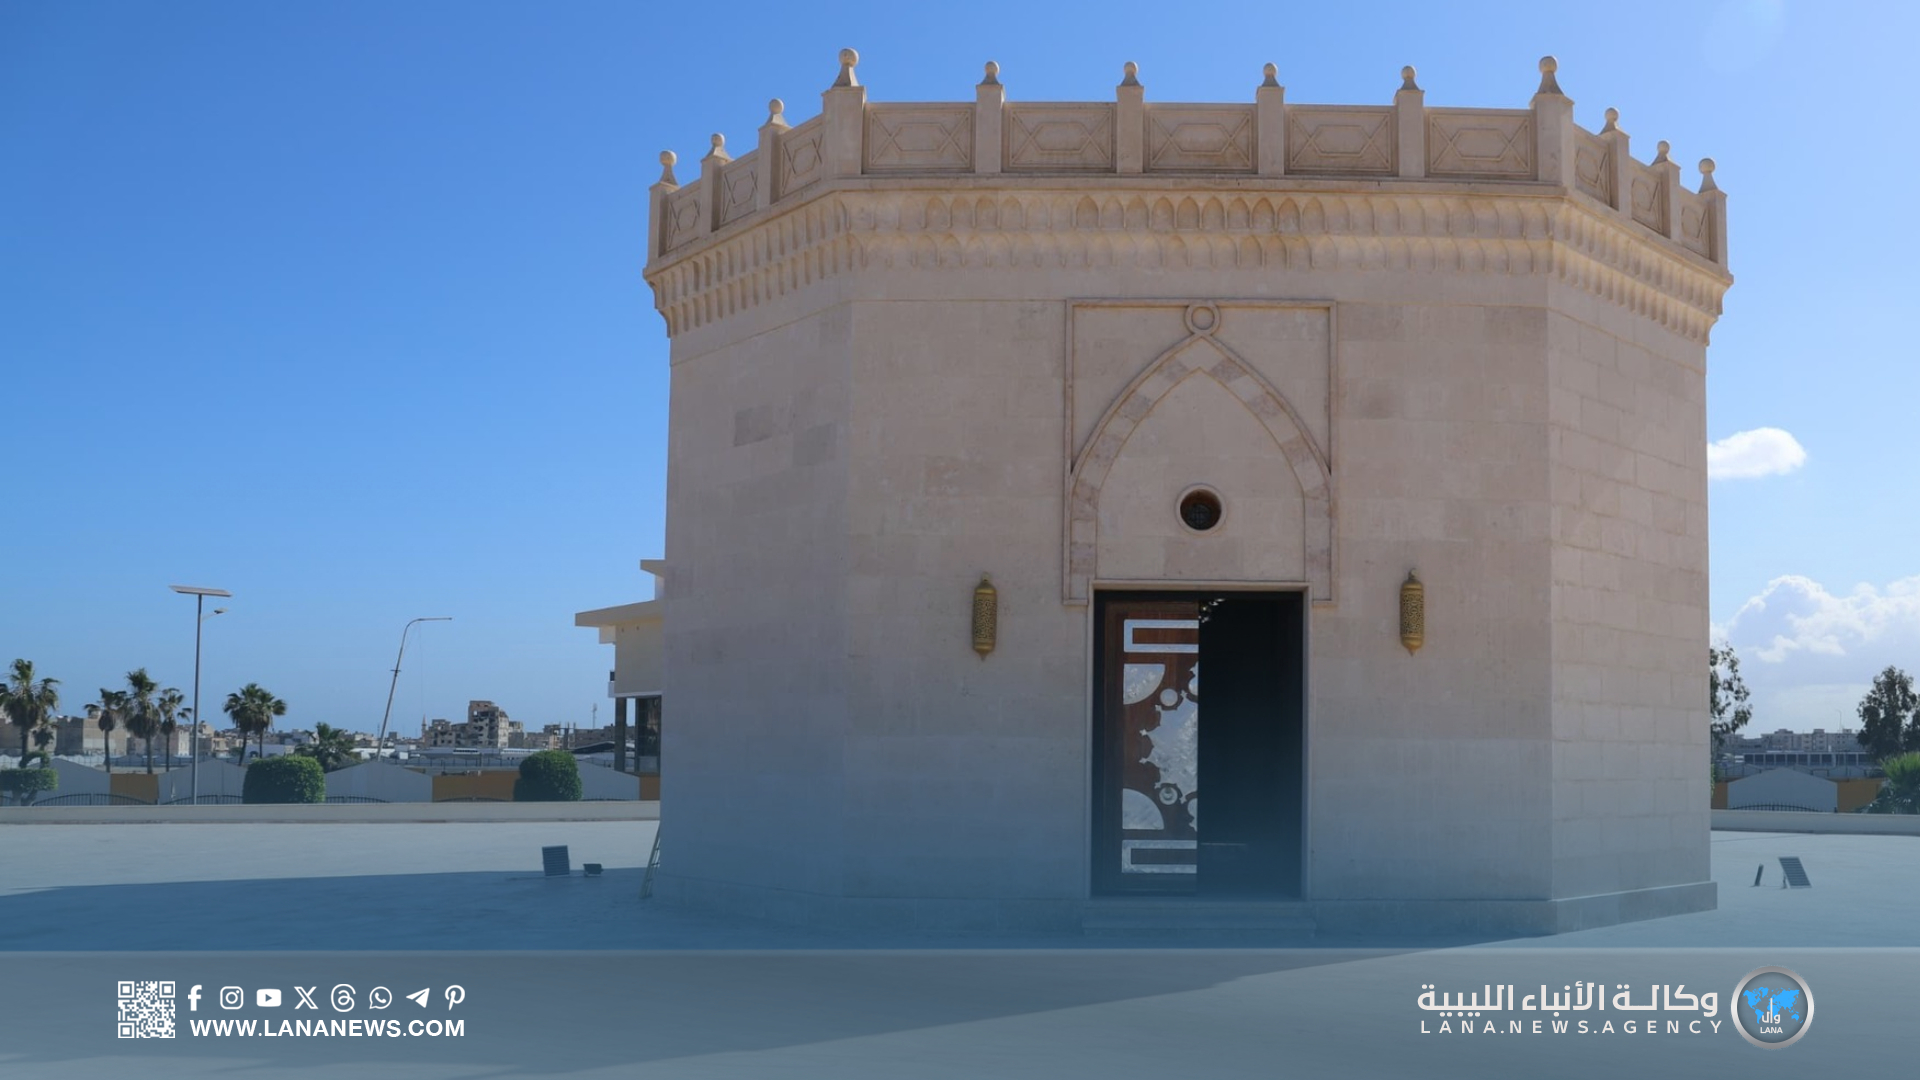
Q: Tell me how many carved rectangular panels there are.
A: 11